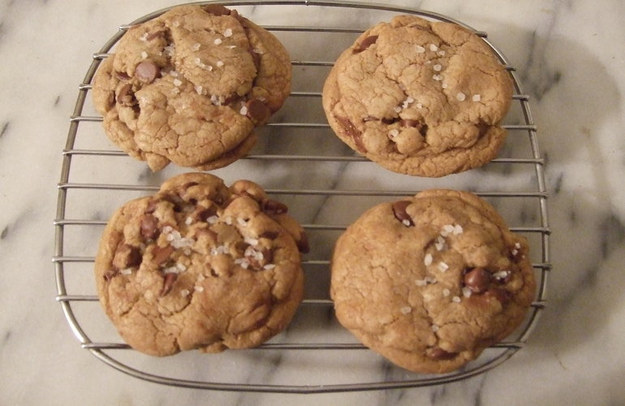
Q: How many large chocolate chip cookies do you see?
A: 4